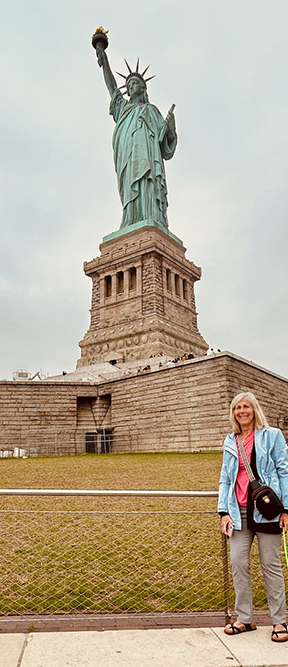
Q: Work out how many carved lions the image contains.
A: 0